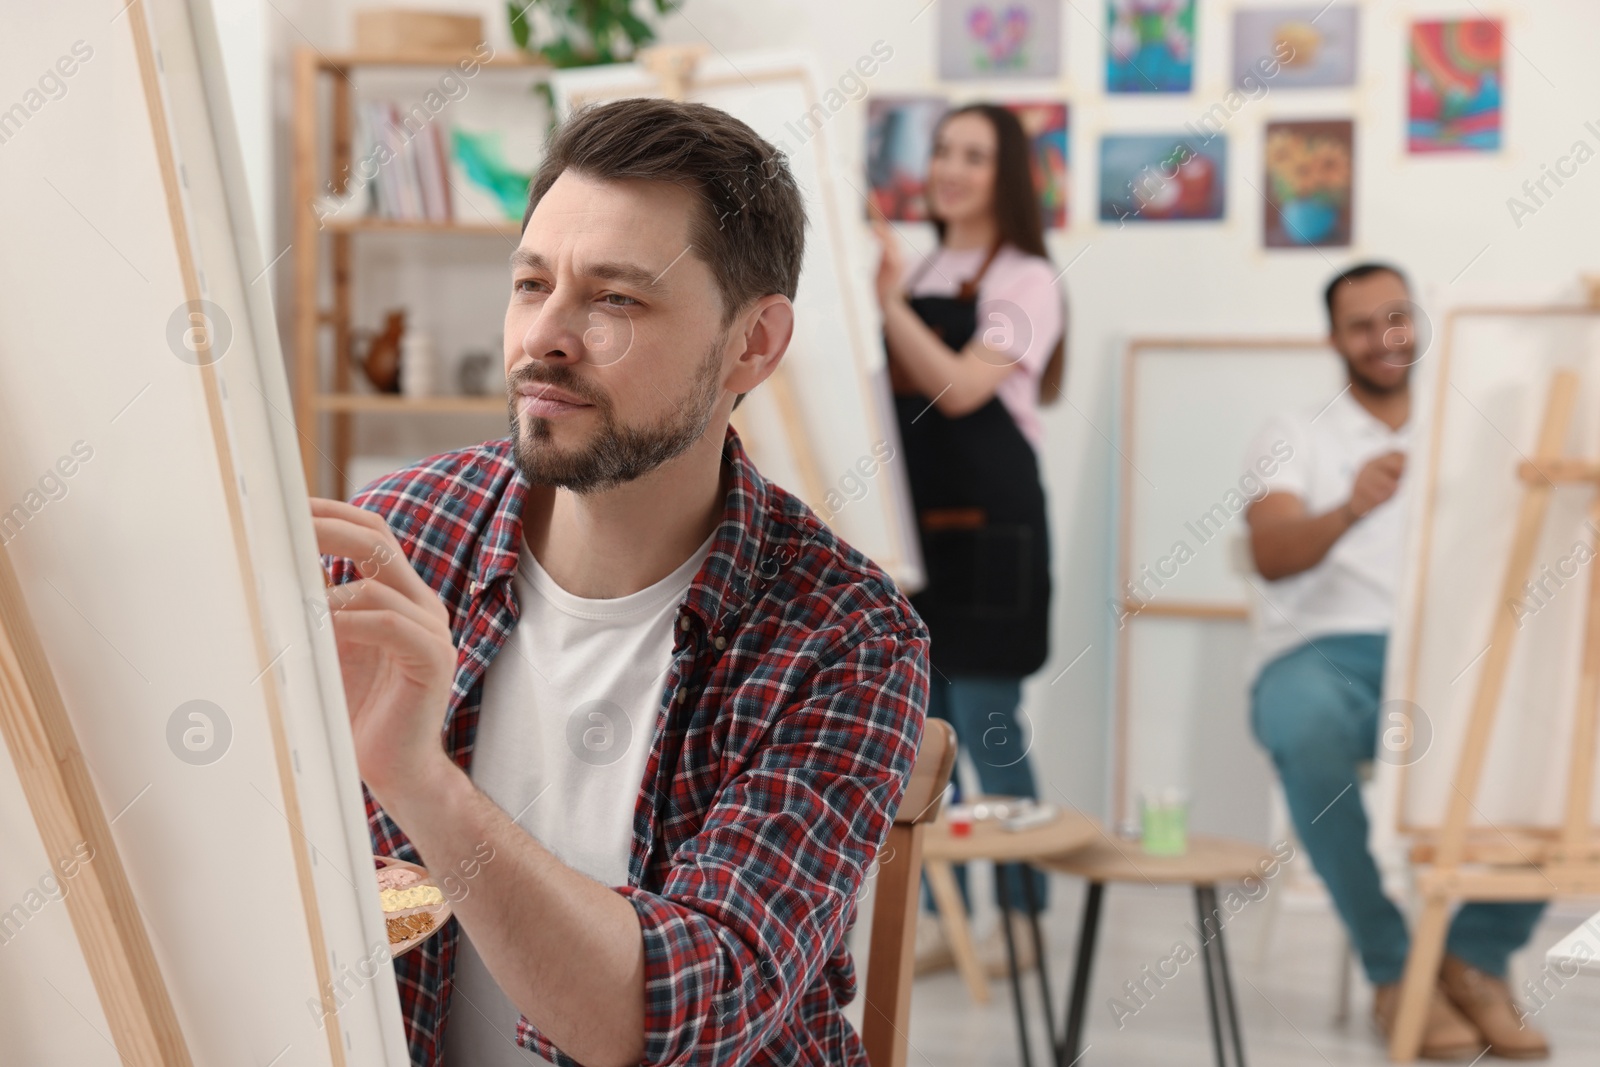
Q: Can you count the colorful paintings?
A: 8